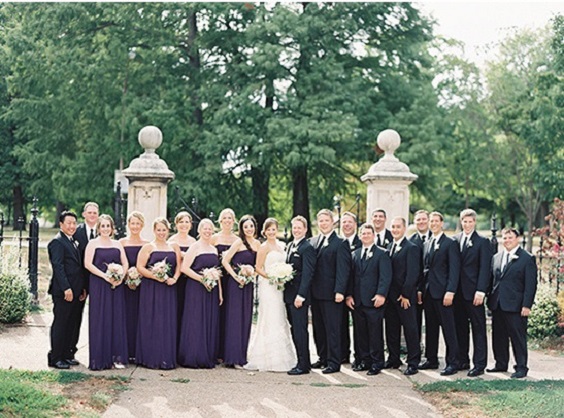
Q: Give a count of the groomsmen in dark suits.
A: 11